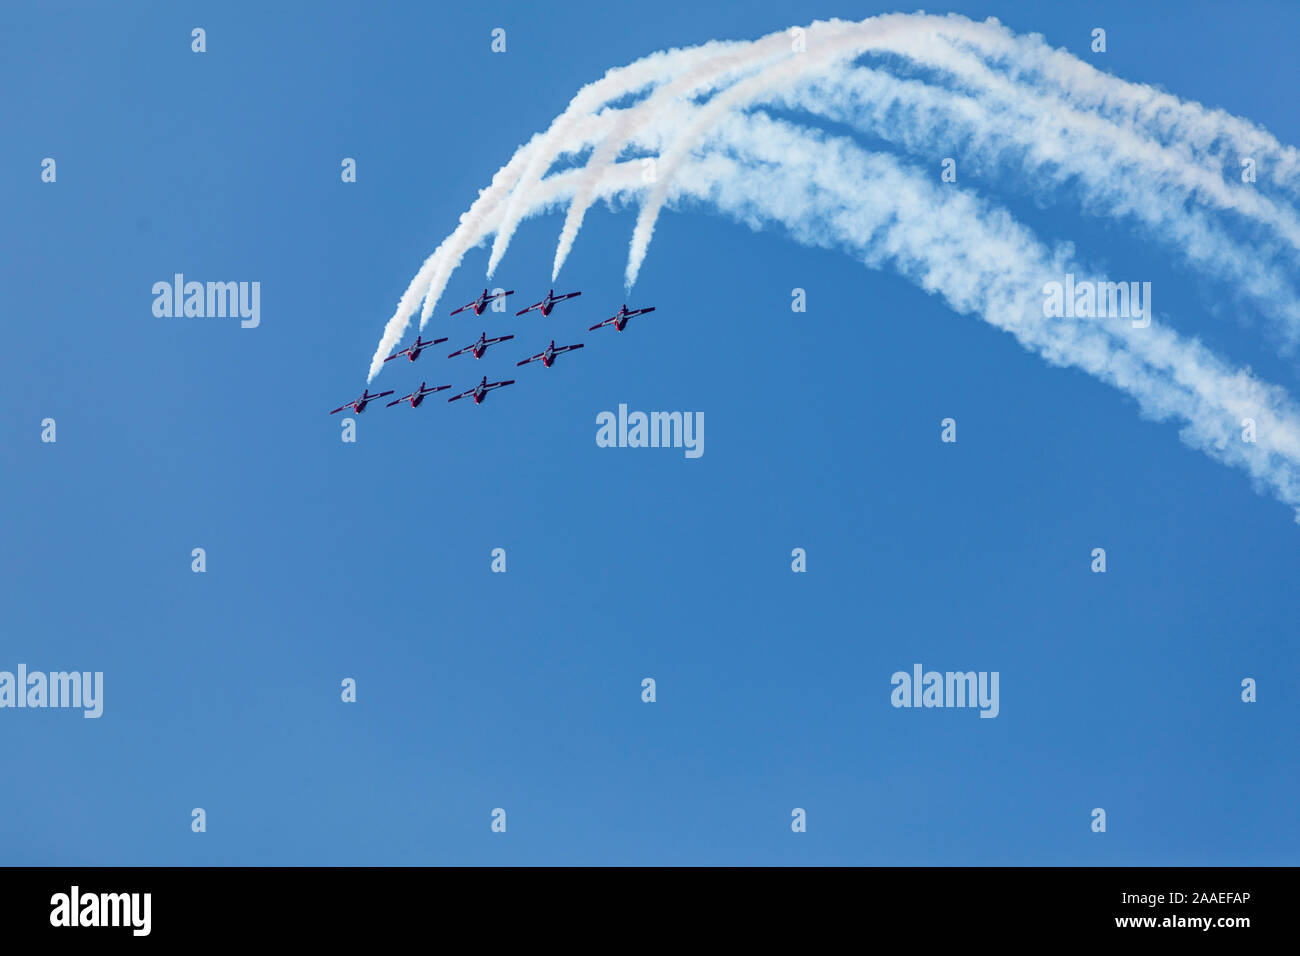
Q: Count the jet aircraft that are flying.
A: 9